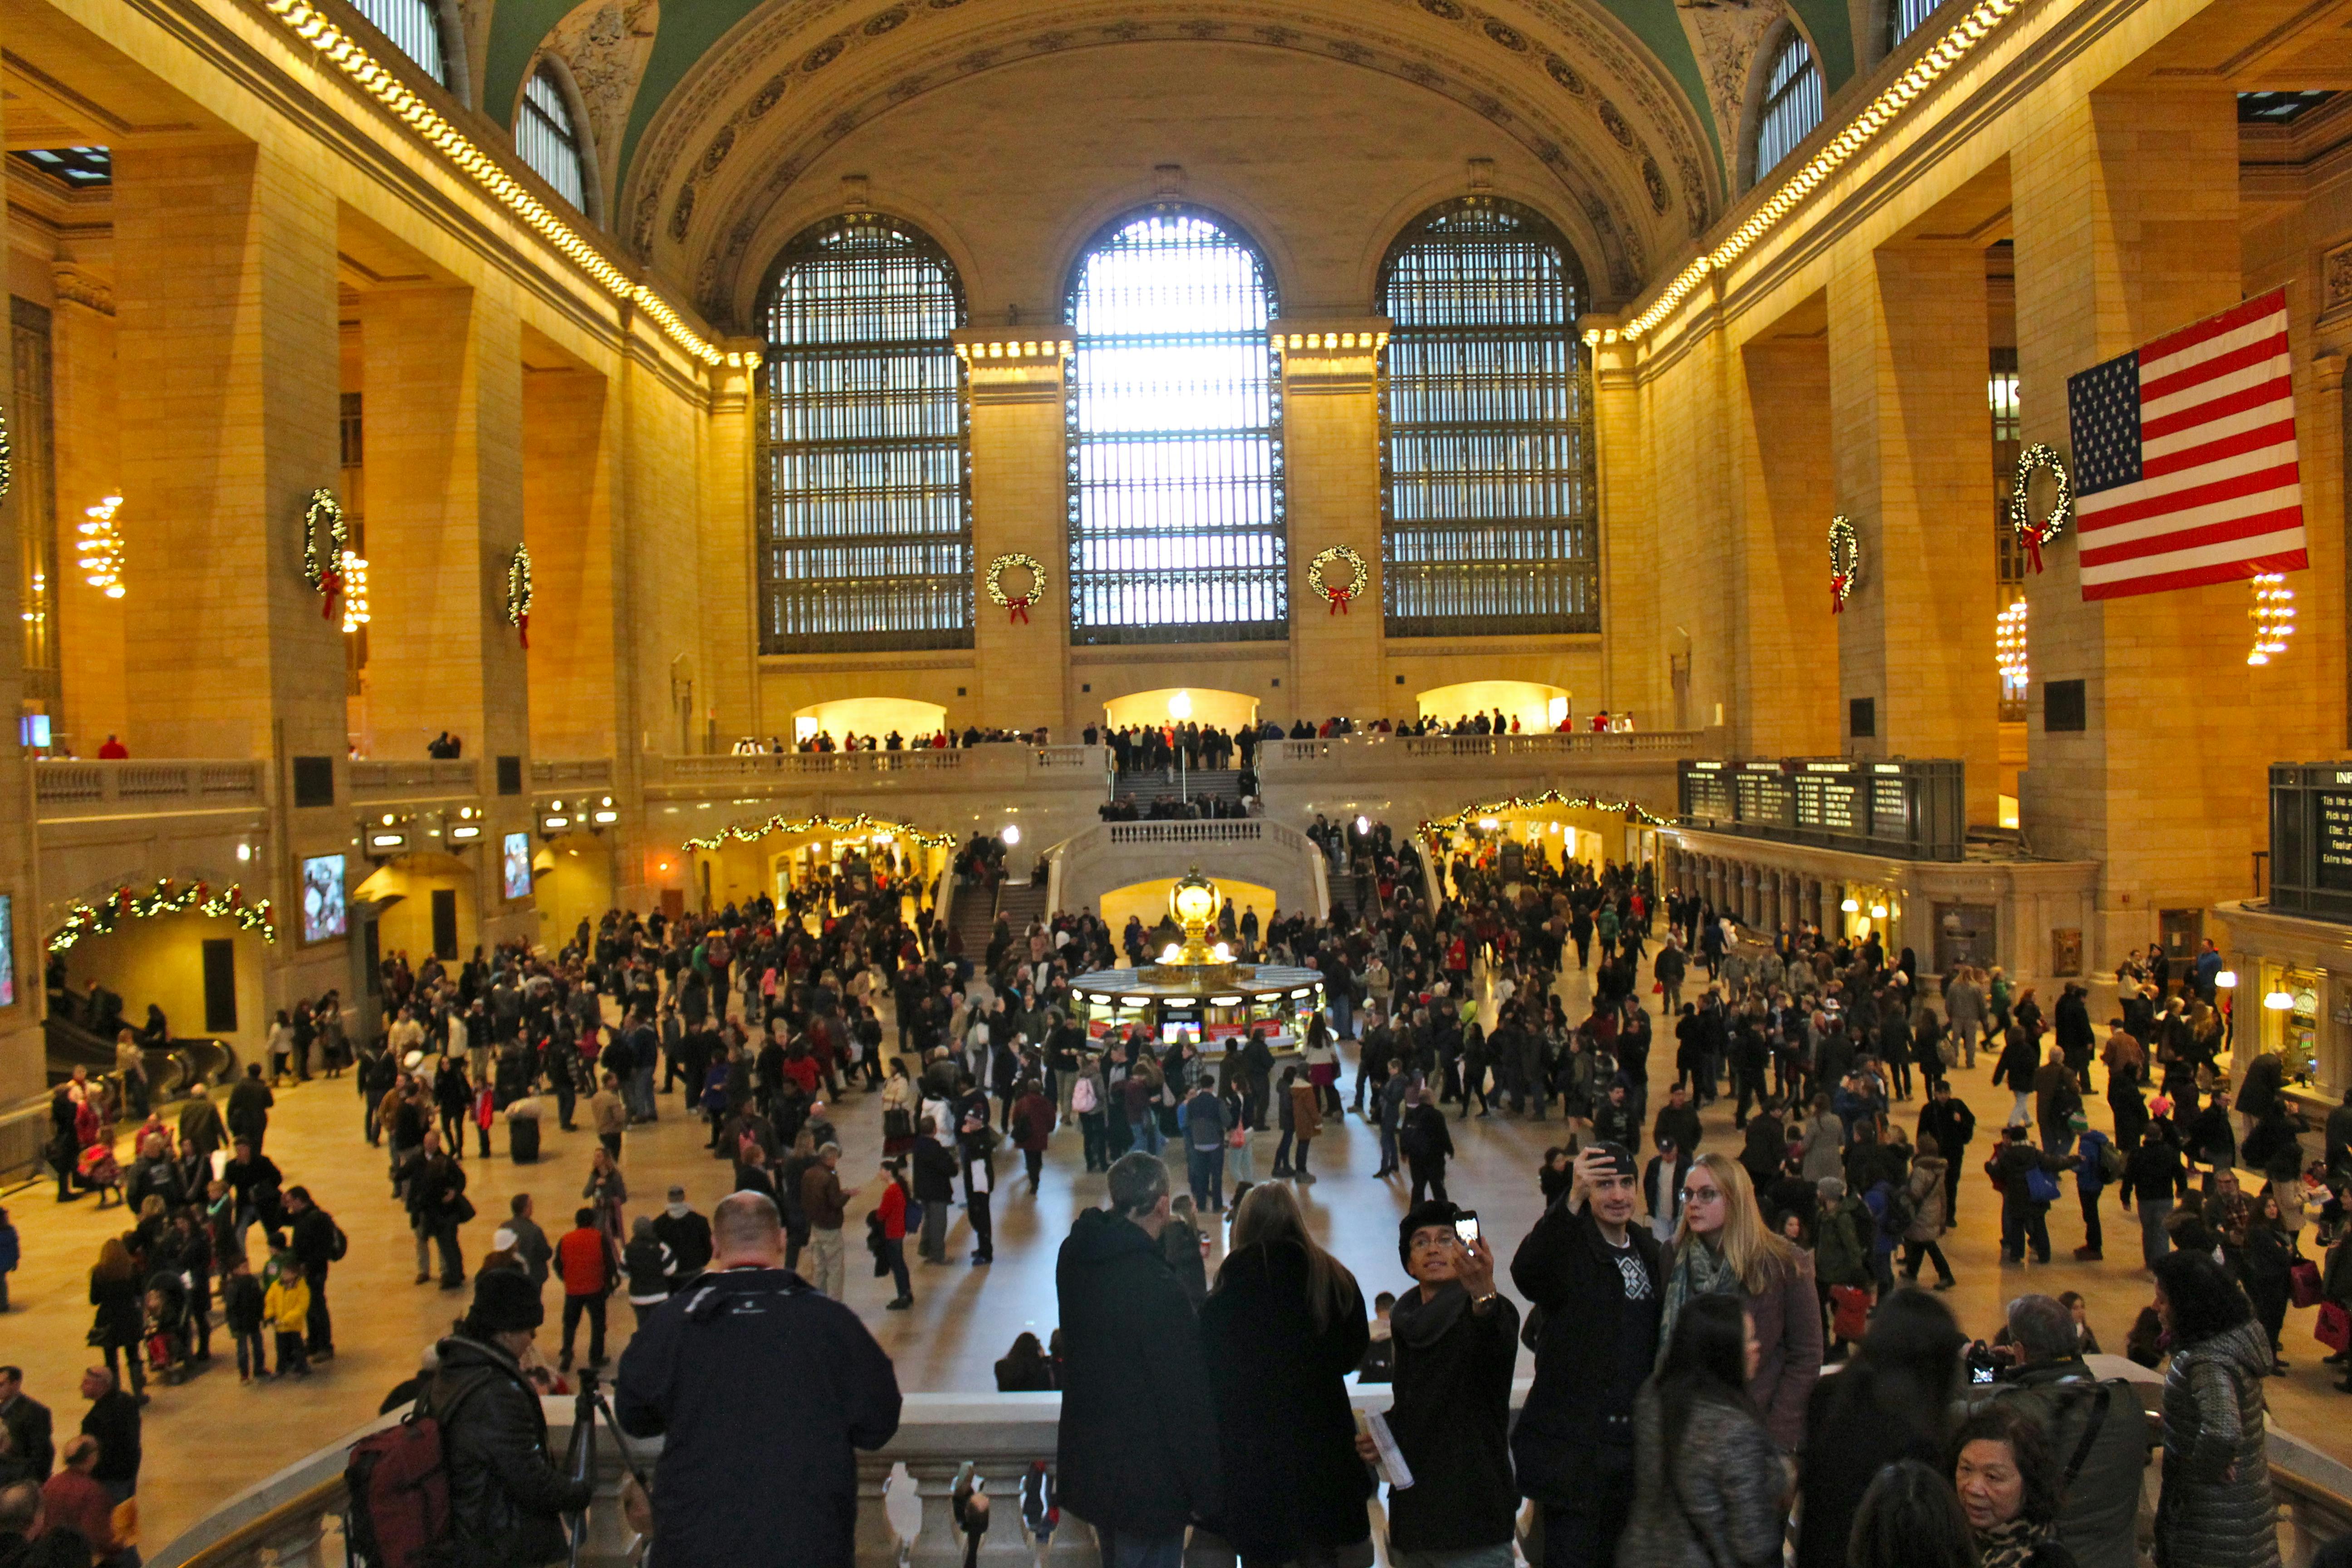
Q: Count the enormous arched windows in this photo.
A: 3